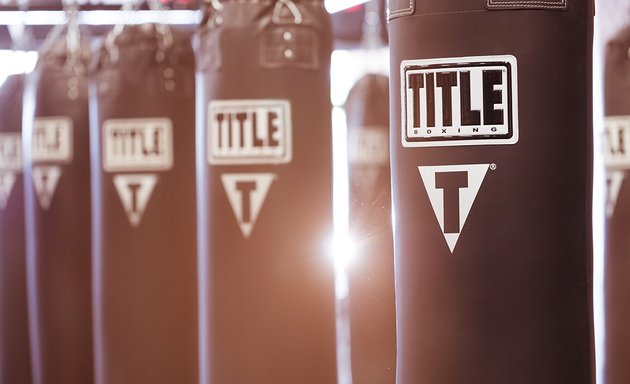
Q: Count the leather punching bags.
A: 7